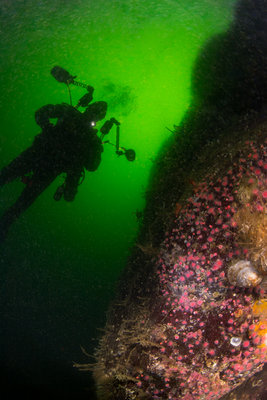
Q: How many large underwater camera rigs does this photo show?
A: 1